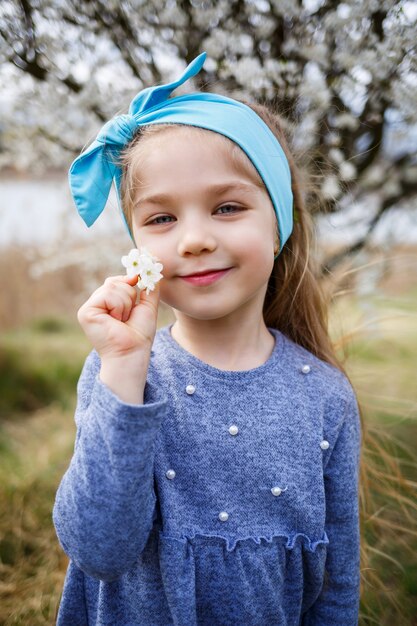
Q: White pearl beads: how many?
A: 7